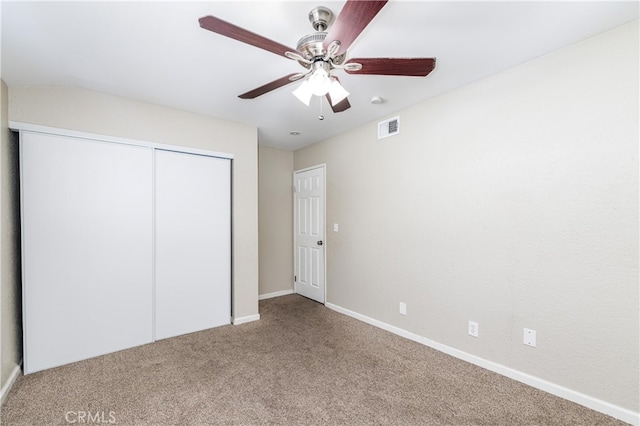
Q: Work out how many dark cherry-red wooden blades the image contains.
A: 5